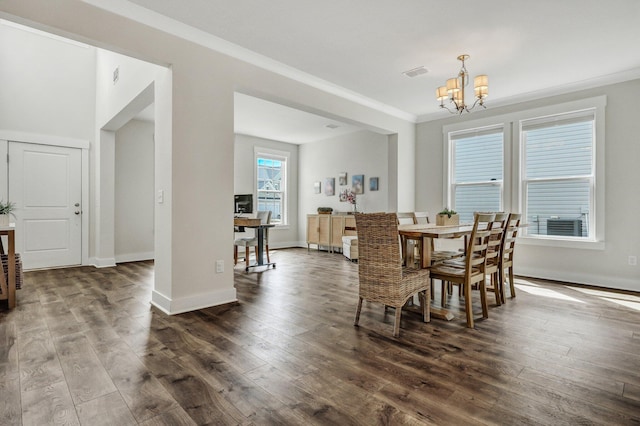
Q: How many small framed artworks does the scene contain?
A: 6